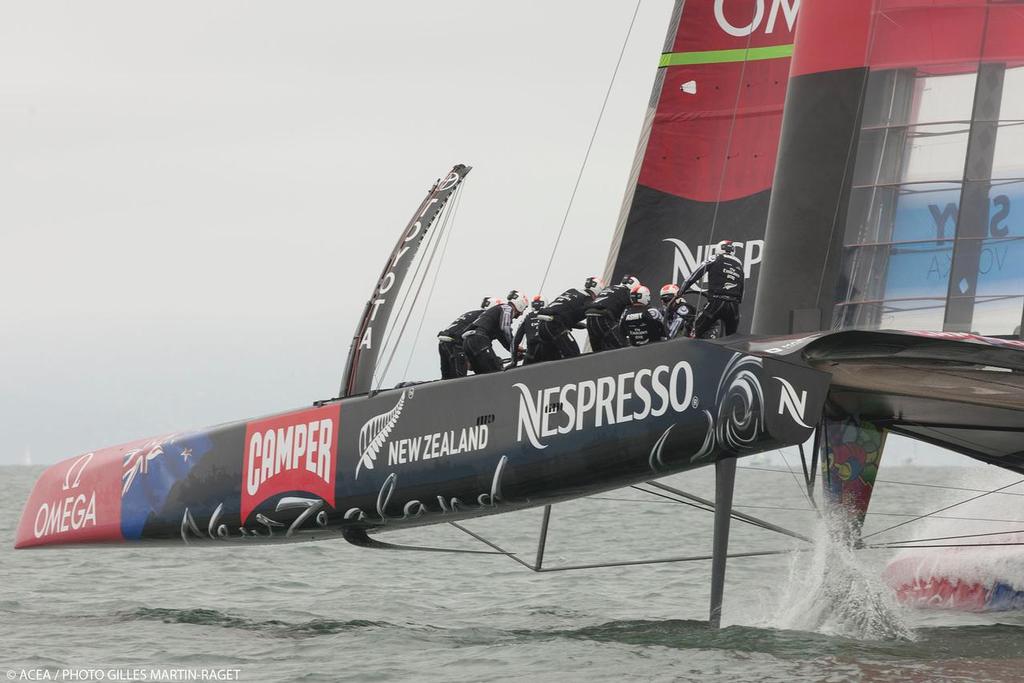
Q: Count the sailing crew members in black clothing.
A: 8